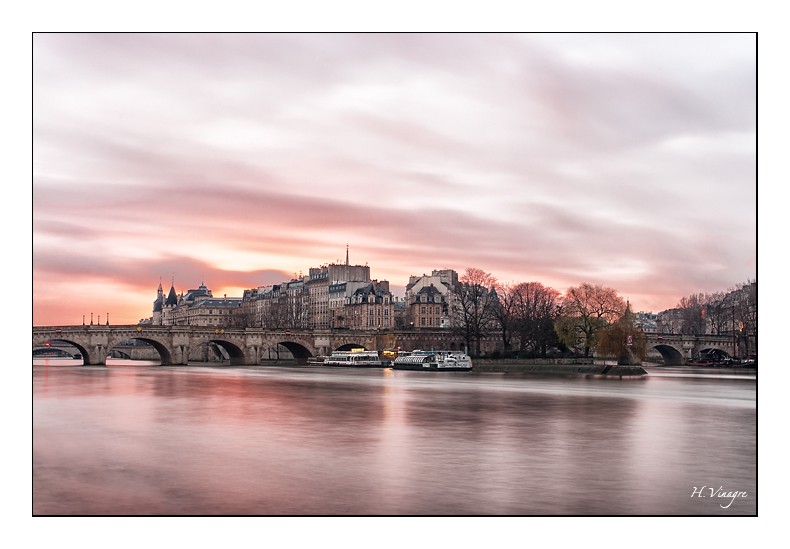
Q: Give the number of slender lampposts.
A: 4